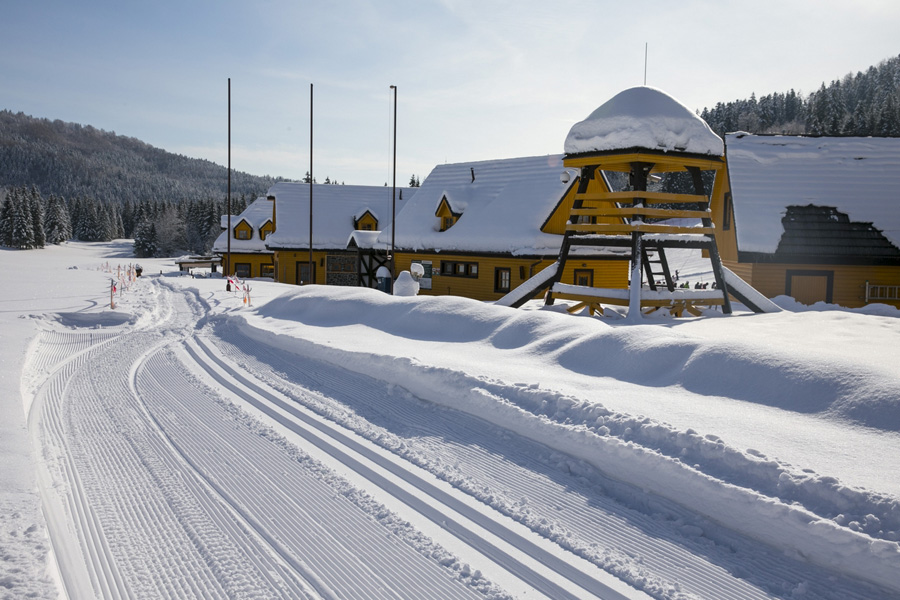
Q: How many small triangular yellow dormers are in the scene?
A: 4